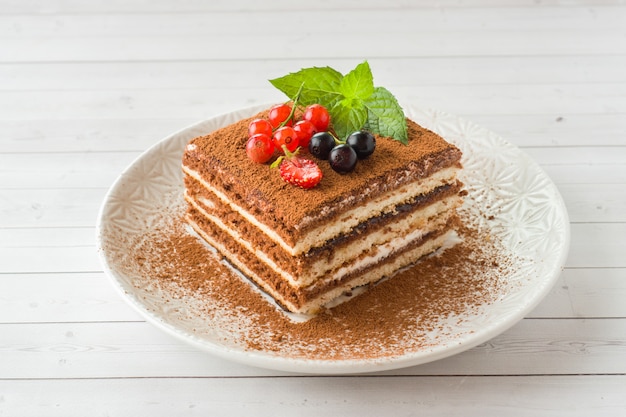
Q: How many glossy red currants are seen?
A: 6